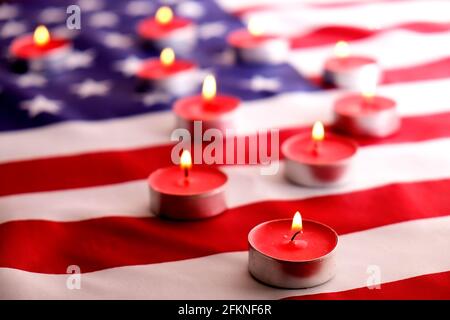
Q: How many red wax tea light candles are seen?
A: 10